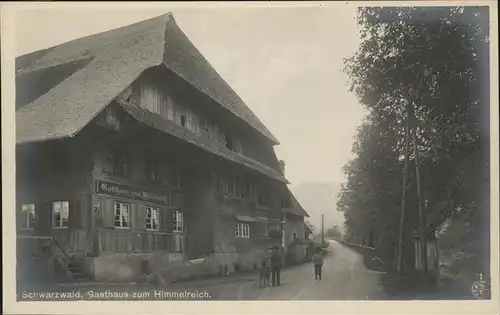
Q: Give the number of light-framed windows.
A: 6